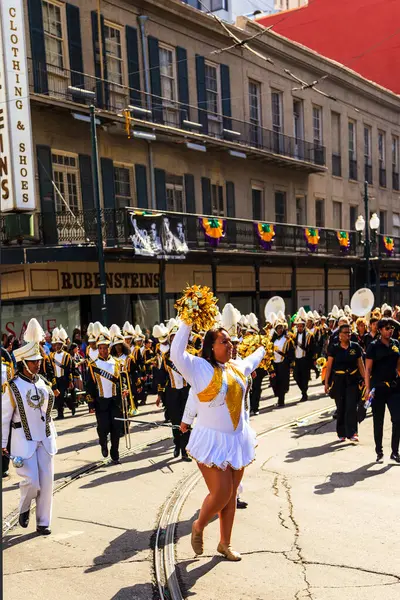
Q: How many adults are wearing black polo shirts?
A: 2